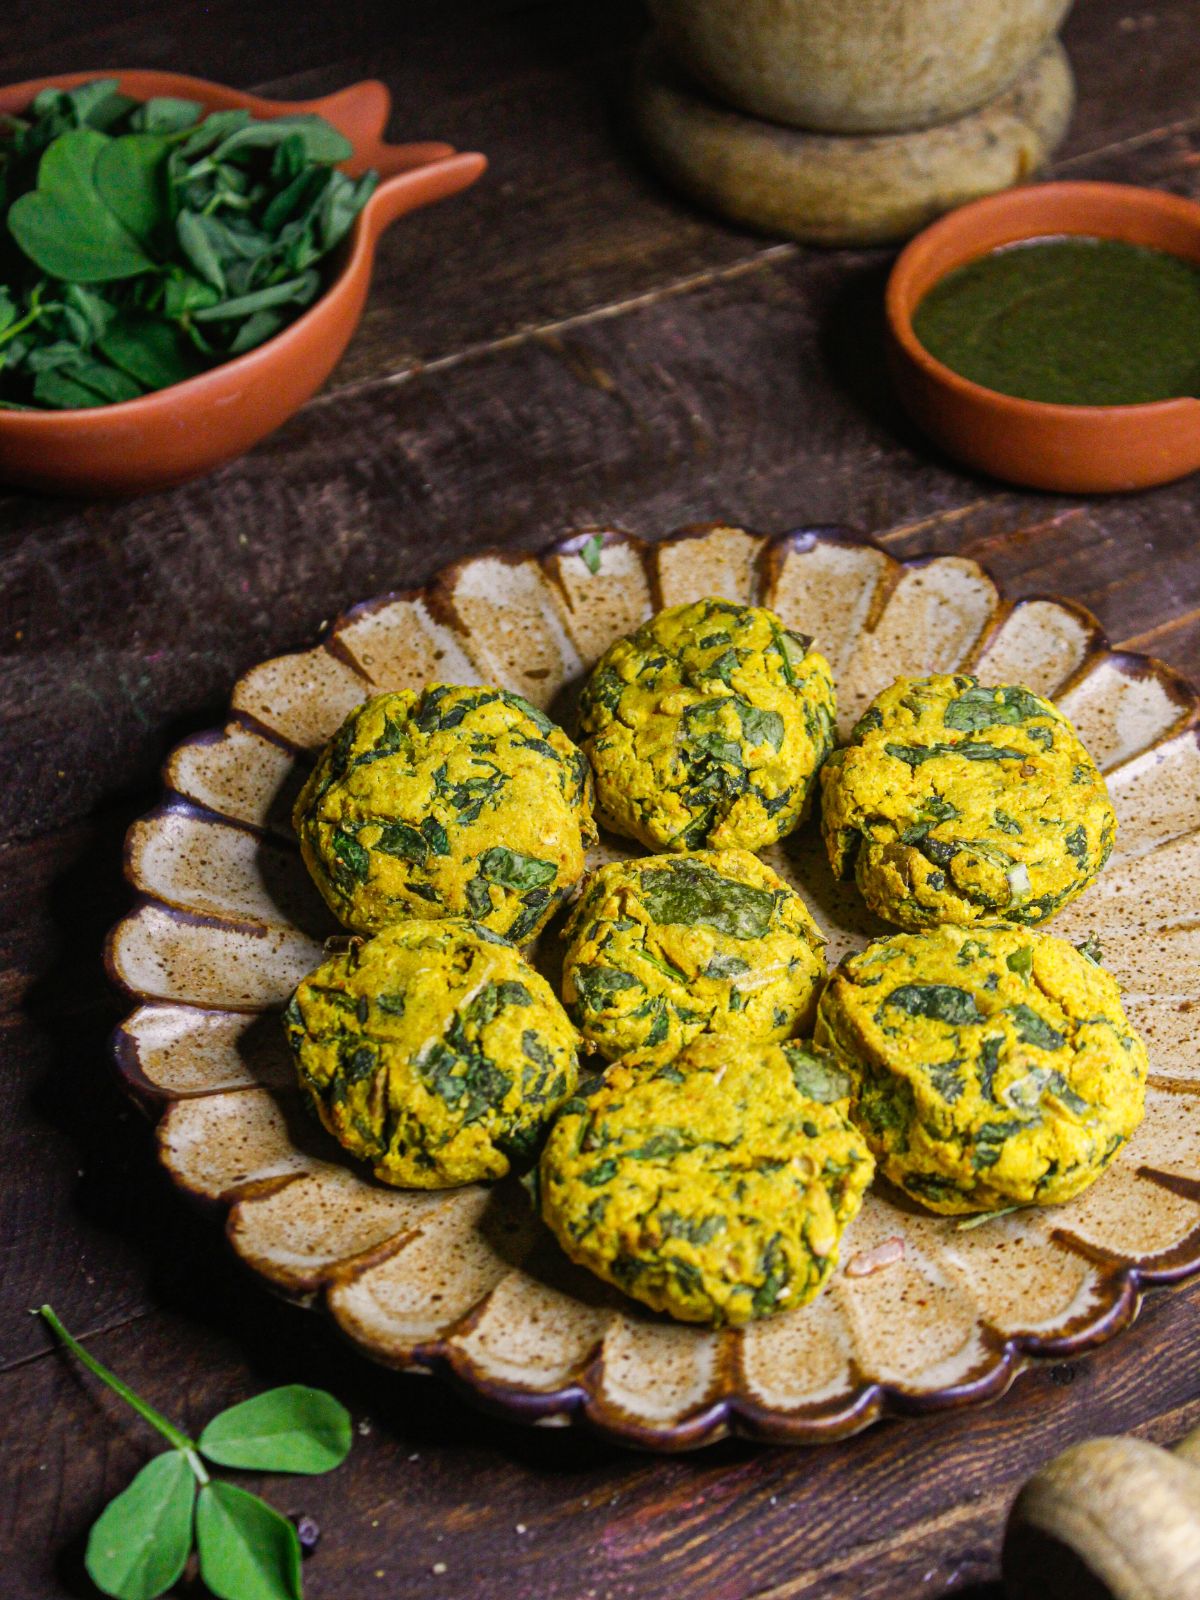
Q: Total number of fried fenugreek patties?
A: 7